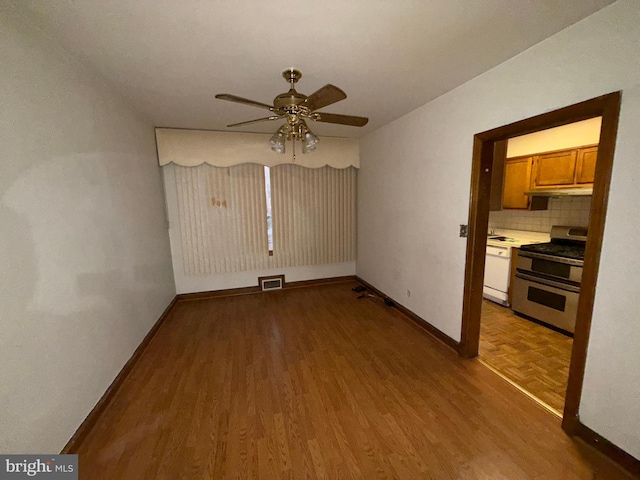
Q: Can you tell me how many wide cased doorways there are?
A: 1